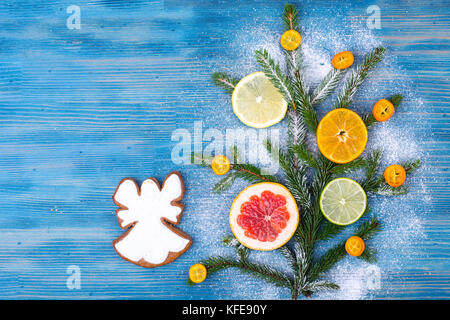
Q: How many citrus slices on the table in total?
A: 11